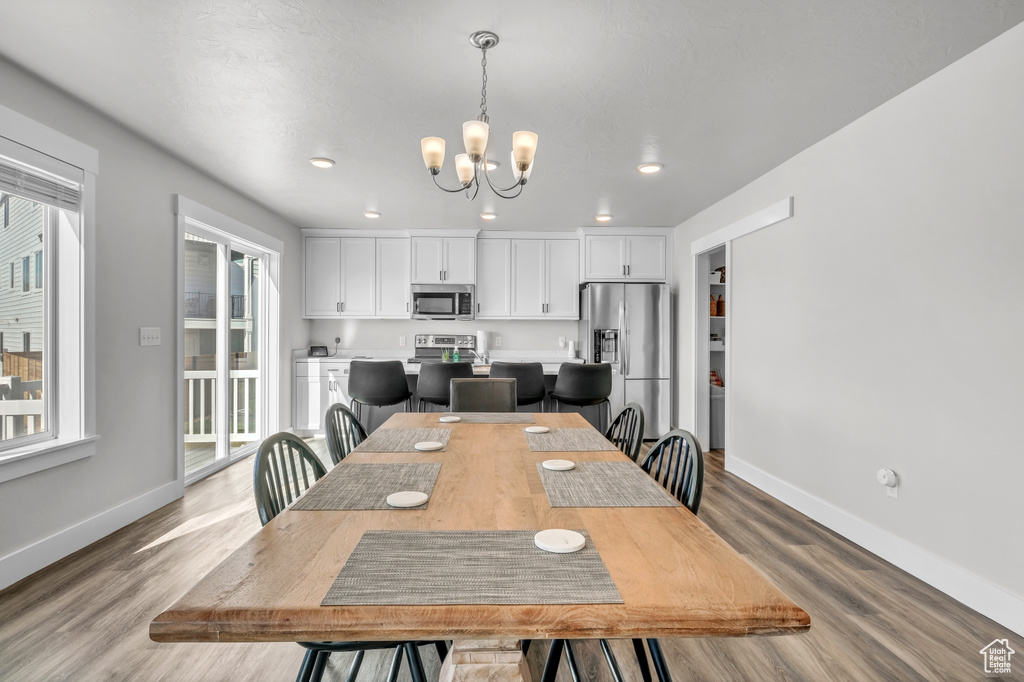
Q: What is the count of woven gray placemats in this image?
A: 6